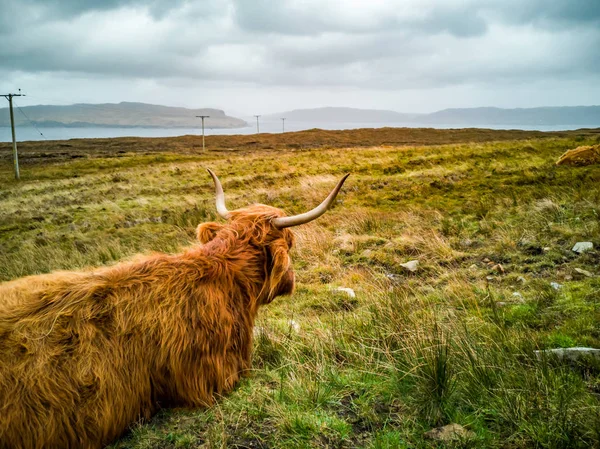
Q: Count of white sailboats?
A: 0